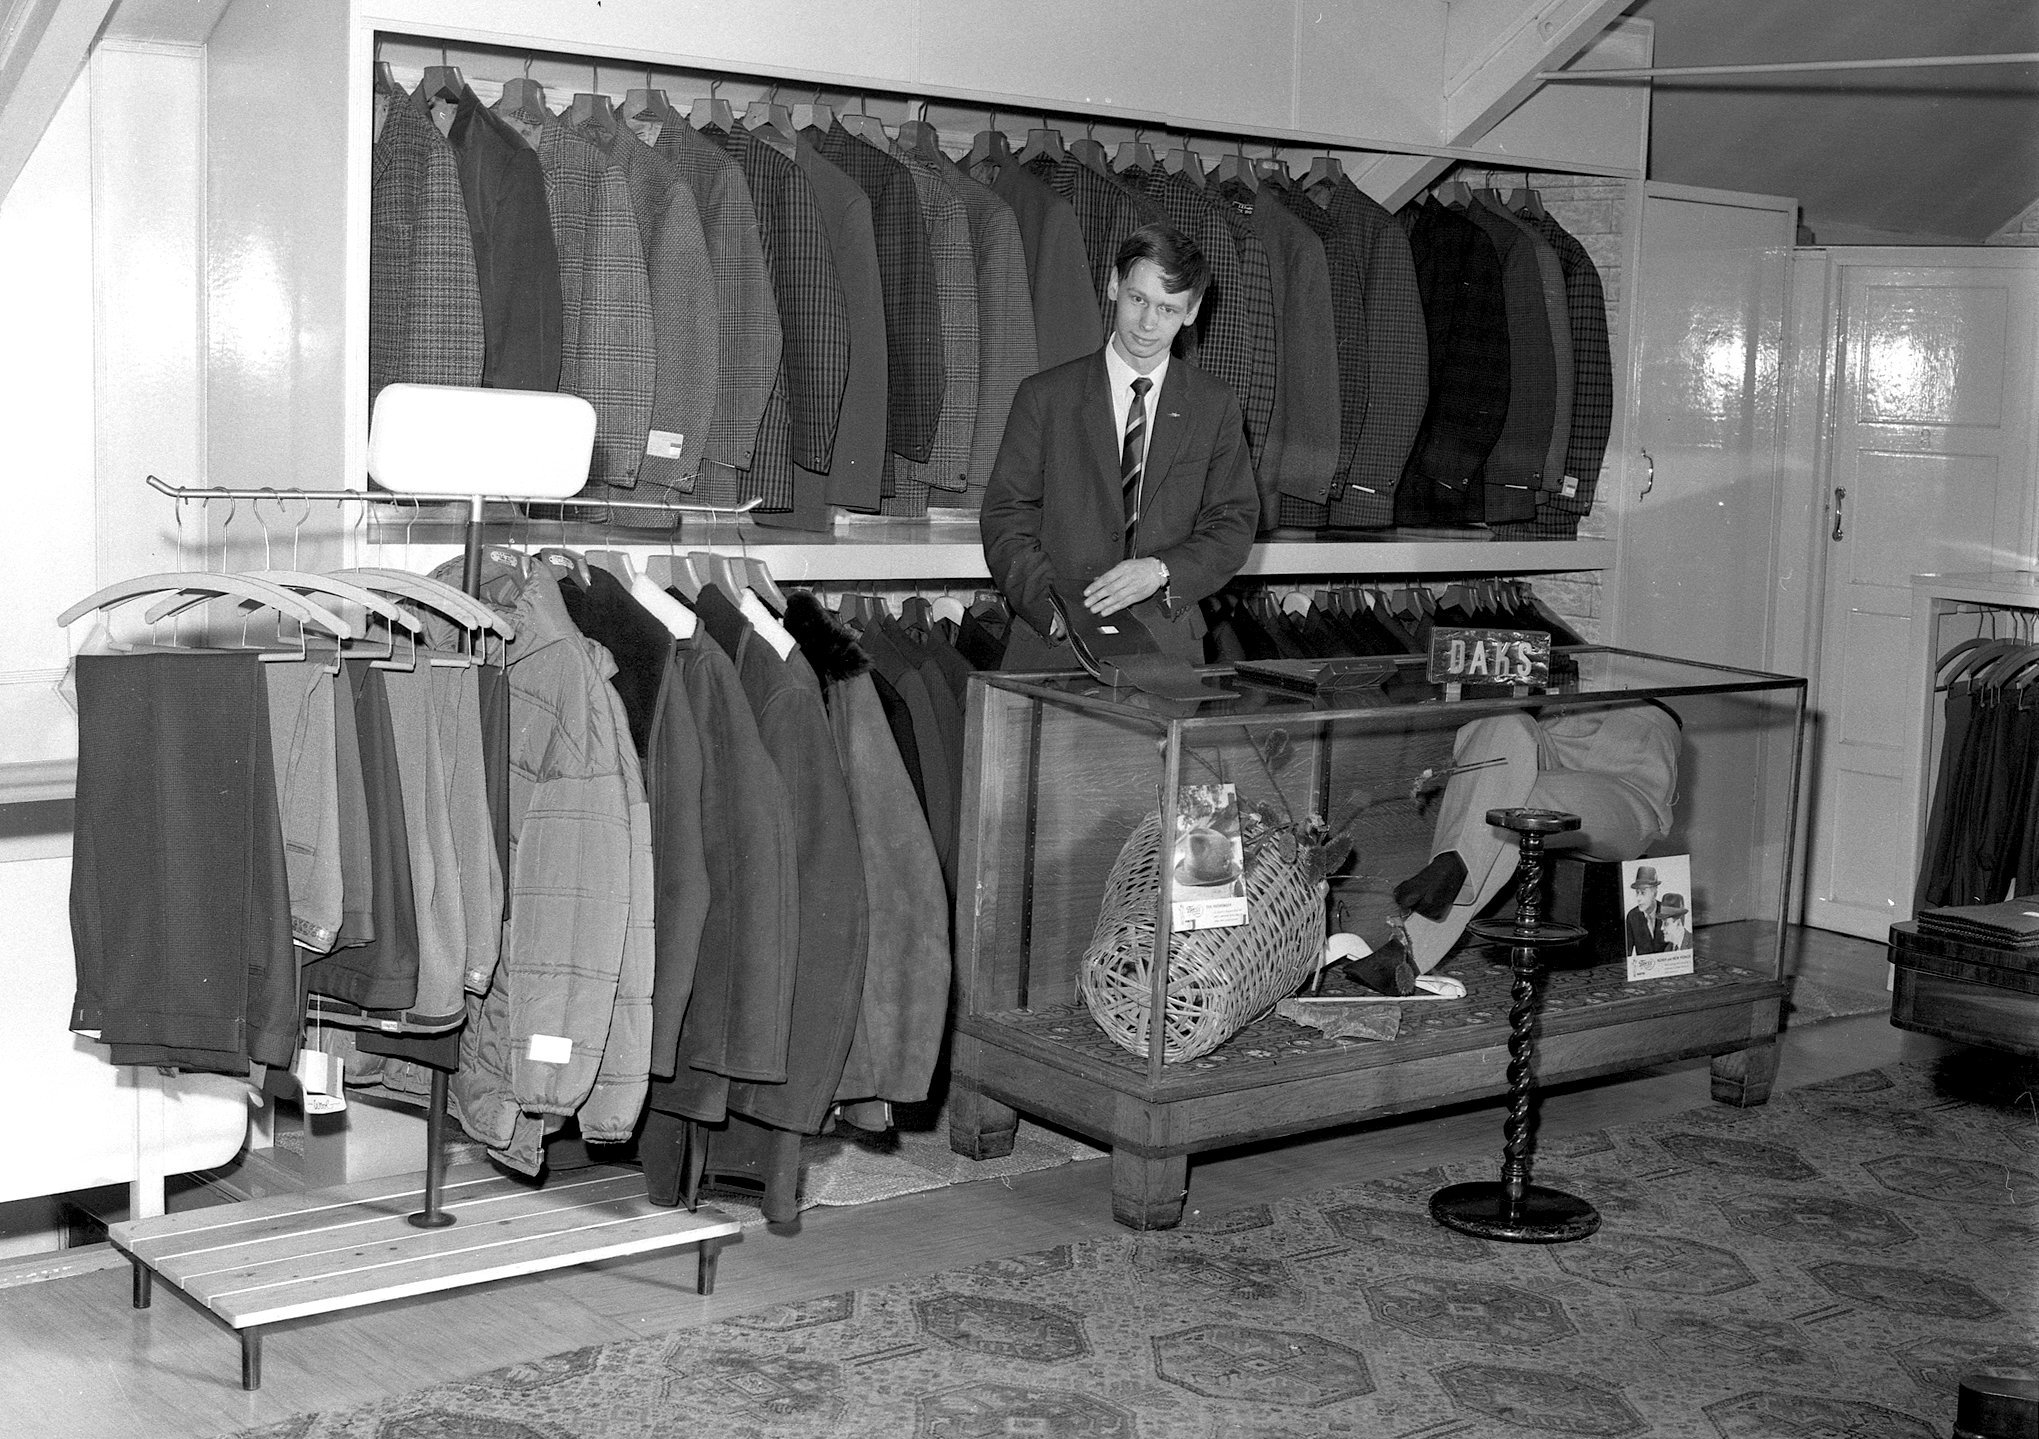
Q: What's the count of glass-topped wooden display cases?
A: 1